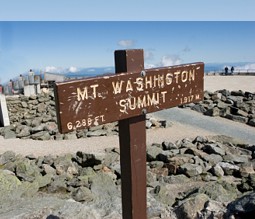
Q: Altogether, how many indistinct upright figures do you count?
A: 2